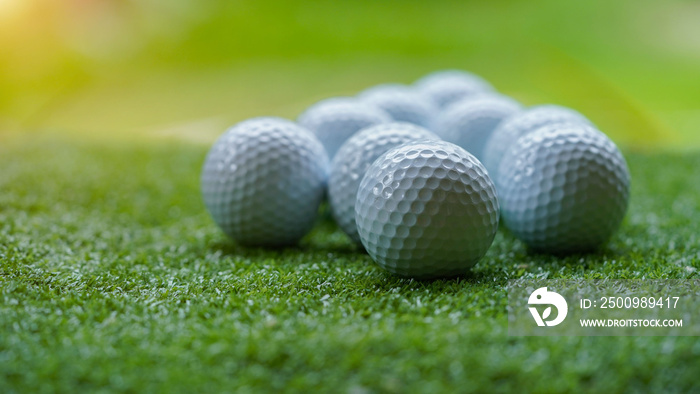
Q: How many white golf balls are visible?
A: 9